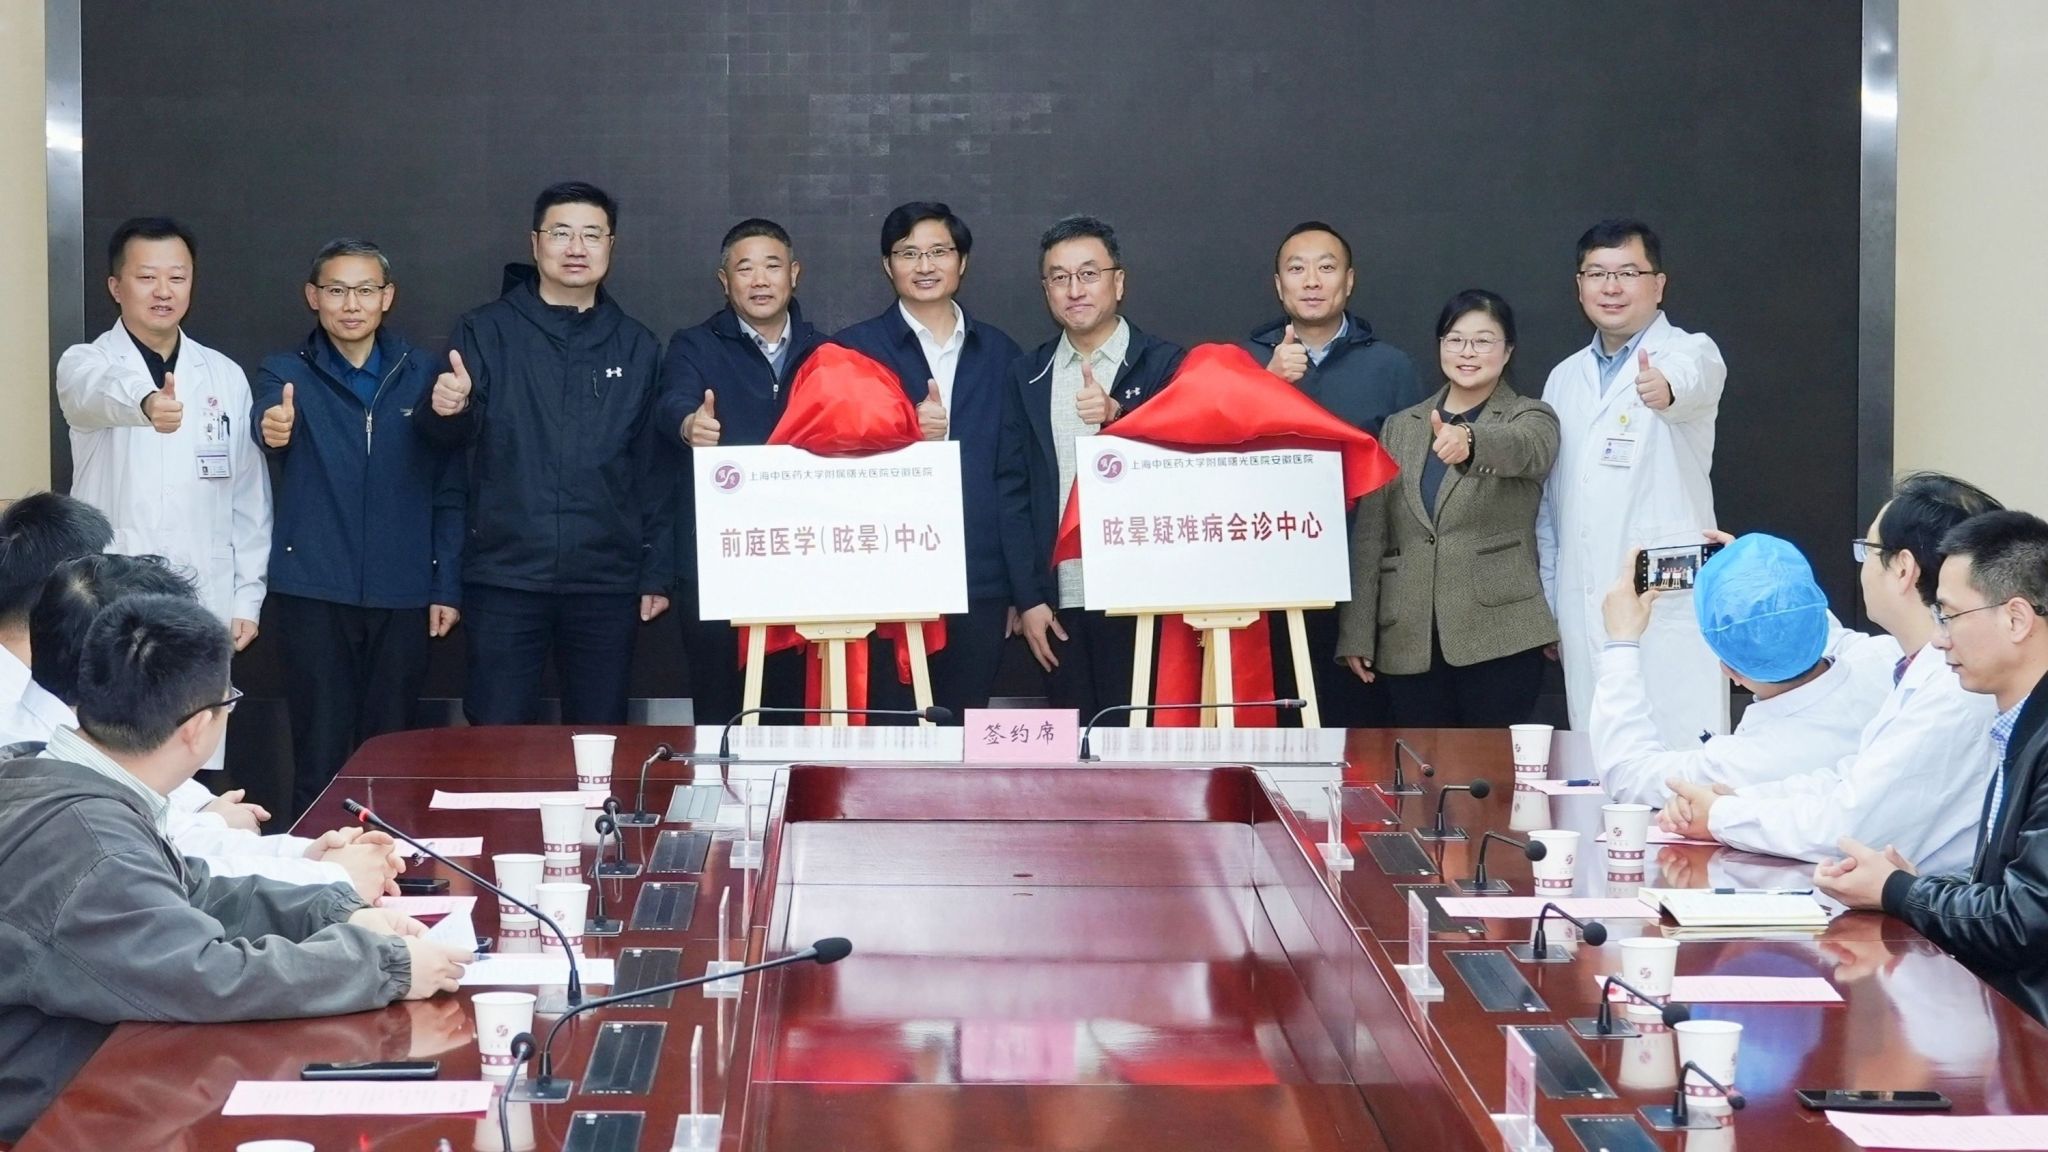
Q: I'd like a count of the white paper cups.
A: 11